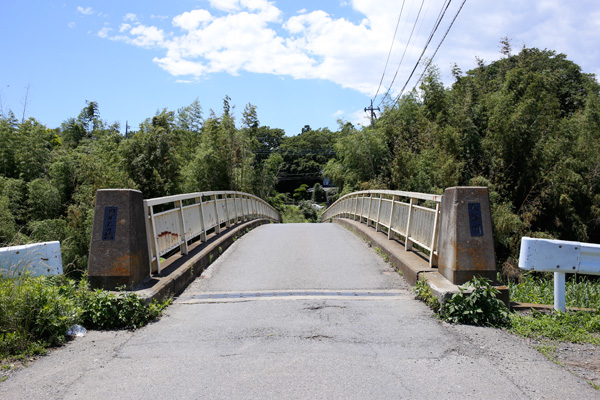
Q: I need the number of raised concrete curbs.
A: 2